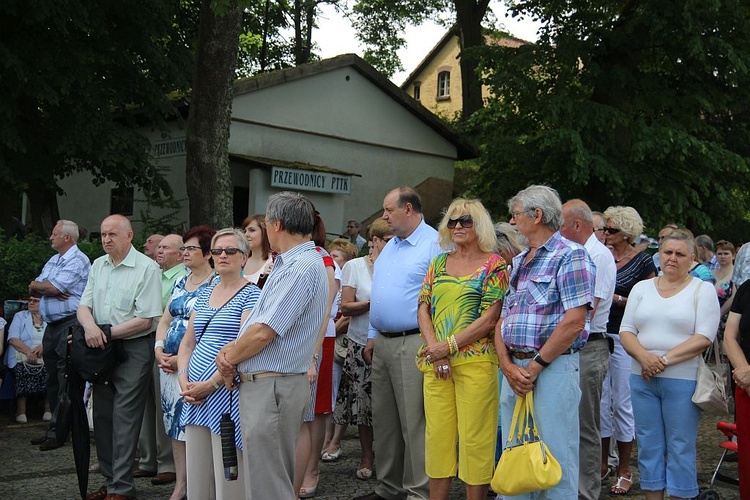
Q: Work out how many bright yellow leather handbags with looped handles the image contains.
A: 1